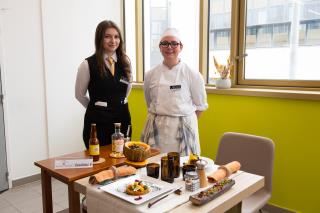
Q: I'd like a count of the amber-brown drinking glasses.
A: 4